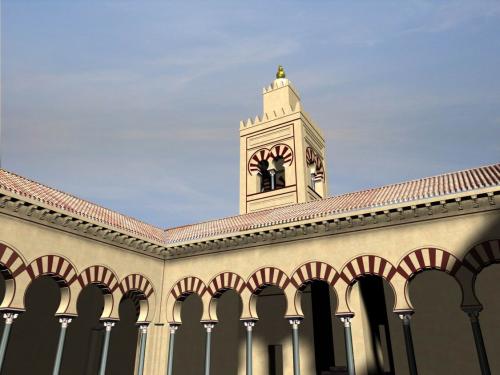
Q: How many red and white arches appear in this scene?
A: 15